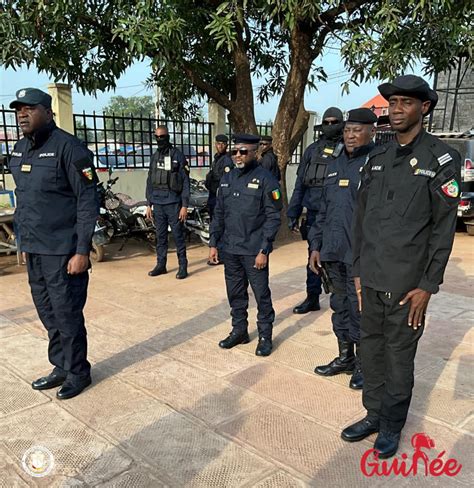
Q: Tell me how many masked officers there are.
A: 2